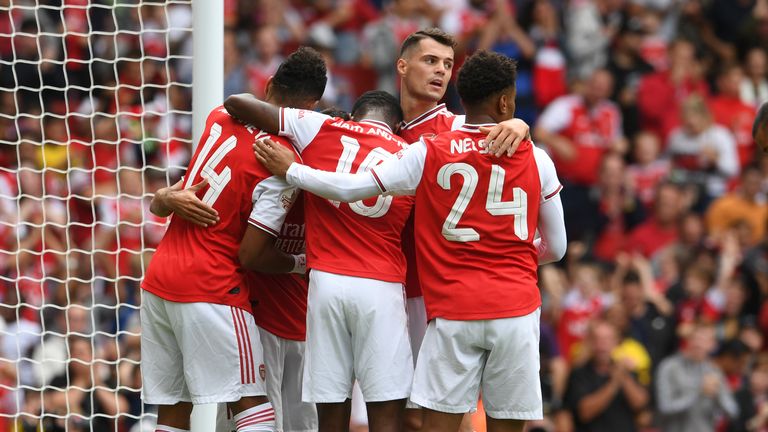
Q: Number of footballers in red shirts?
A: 5